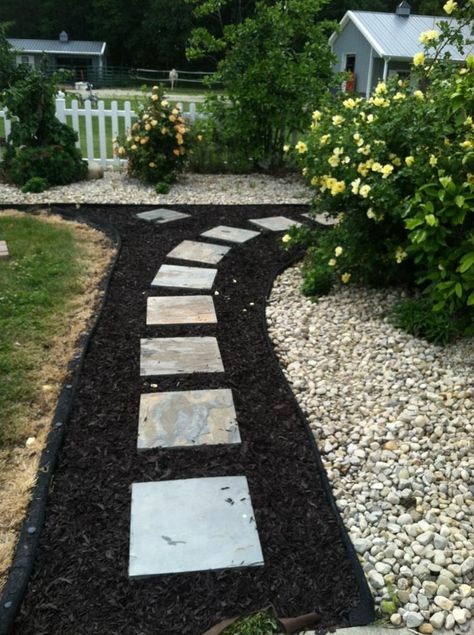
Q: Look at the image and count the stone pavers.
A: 10